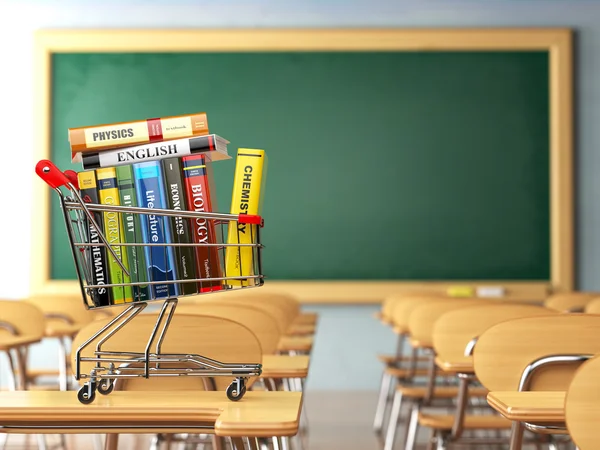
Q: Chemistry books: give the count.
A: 1